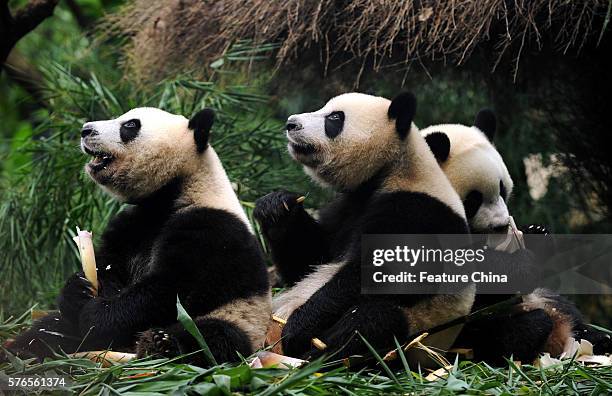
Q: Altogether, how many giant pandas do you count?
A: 3